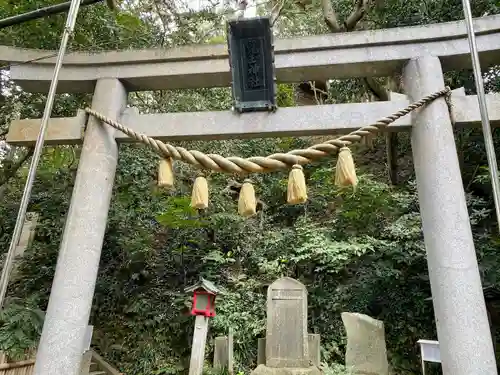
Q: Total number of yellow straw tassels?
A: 5